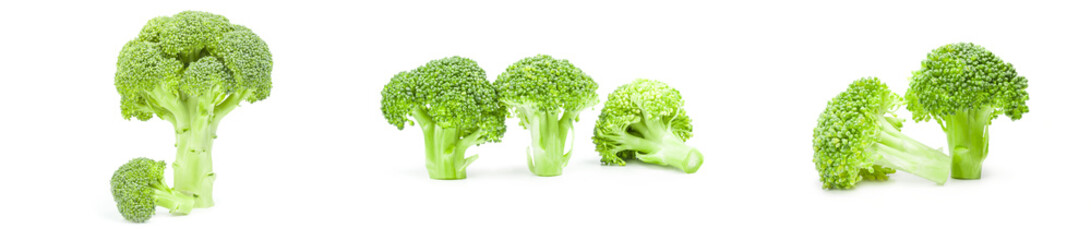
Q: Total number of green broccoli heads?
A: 7